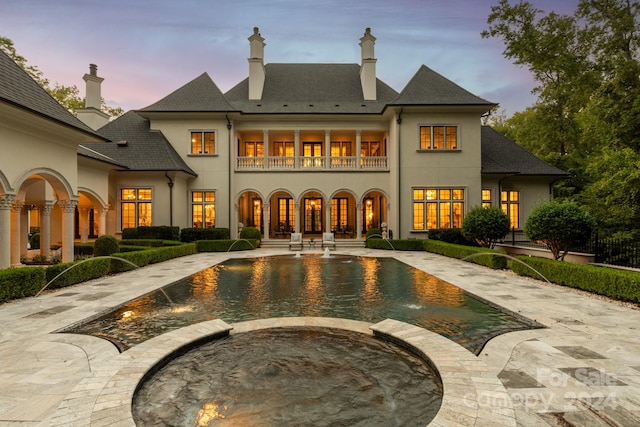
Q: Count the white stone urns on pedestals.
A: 2